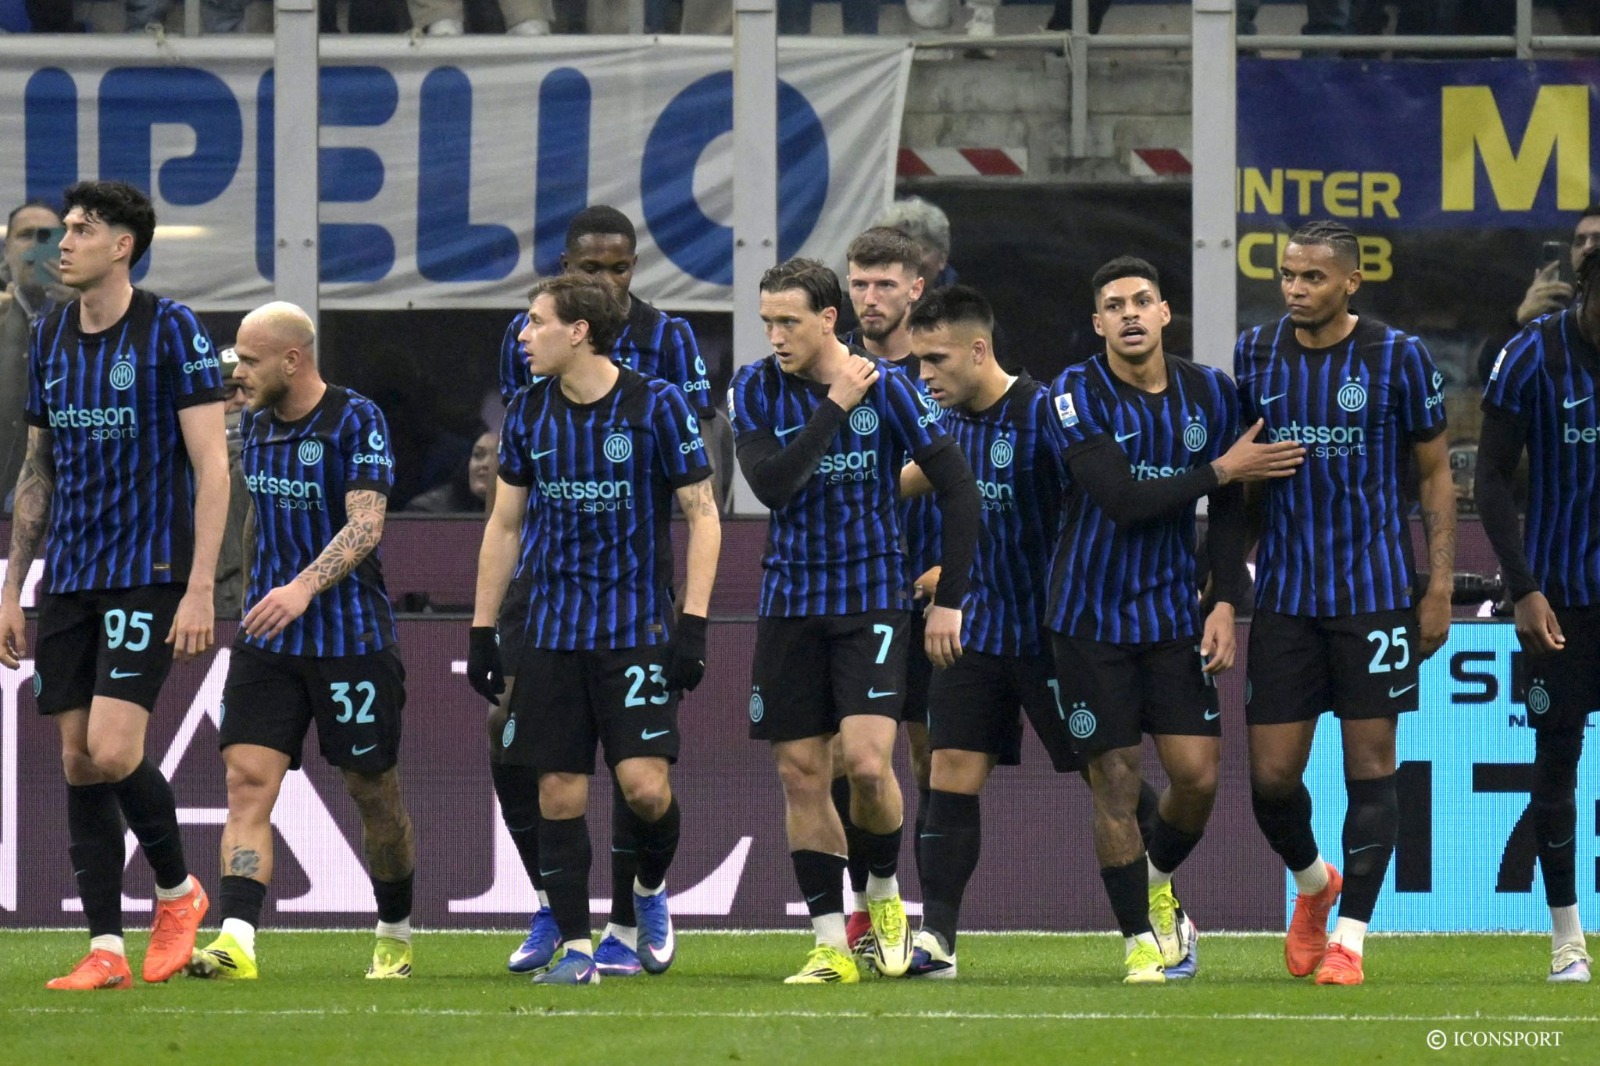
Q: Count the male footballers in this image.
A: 10